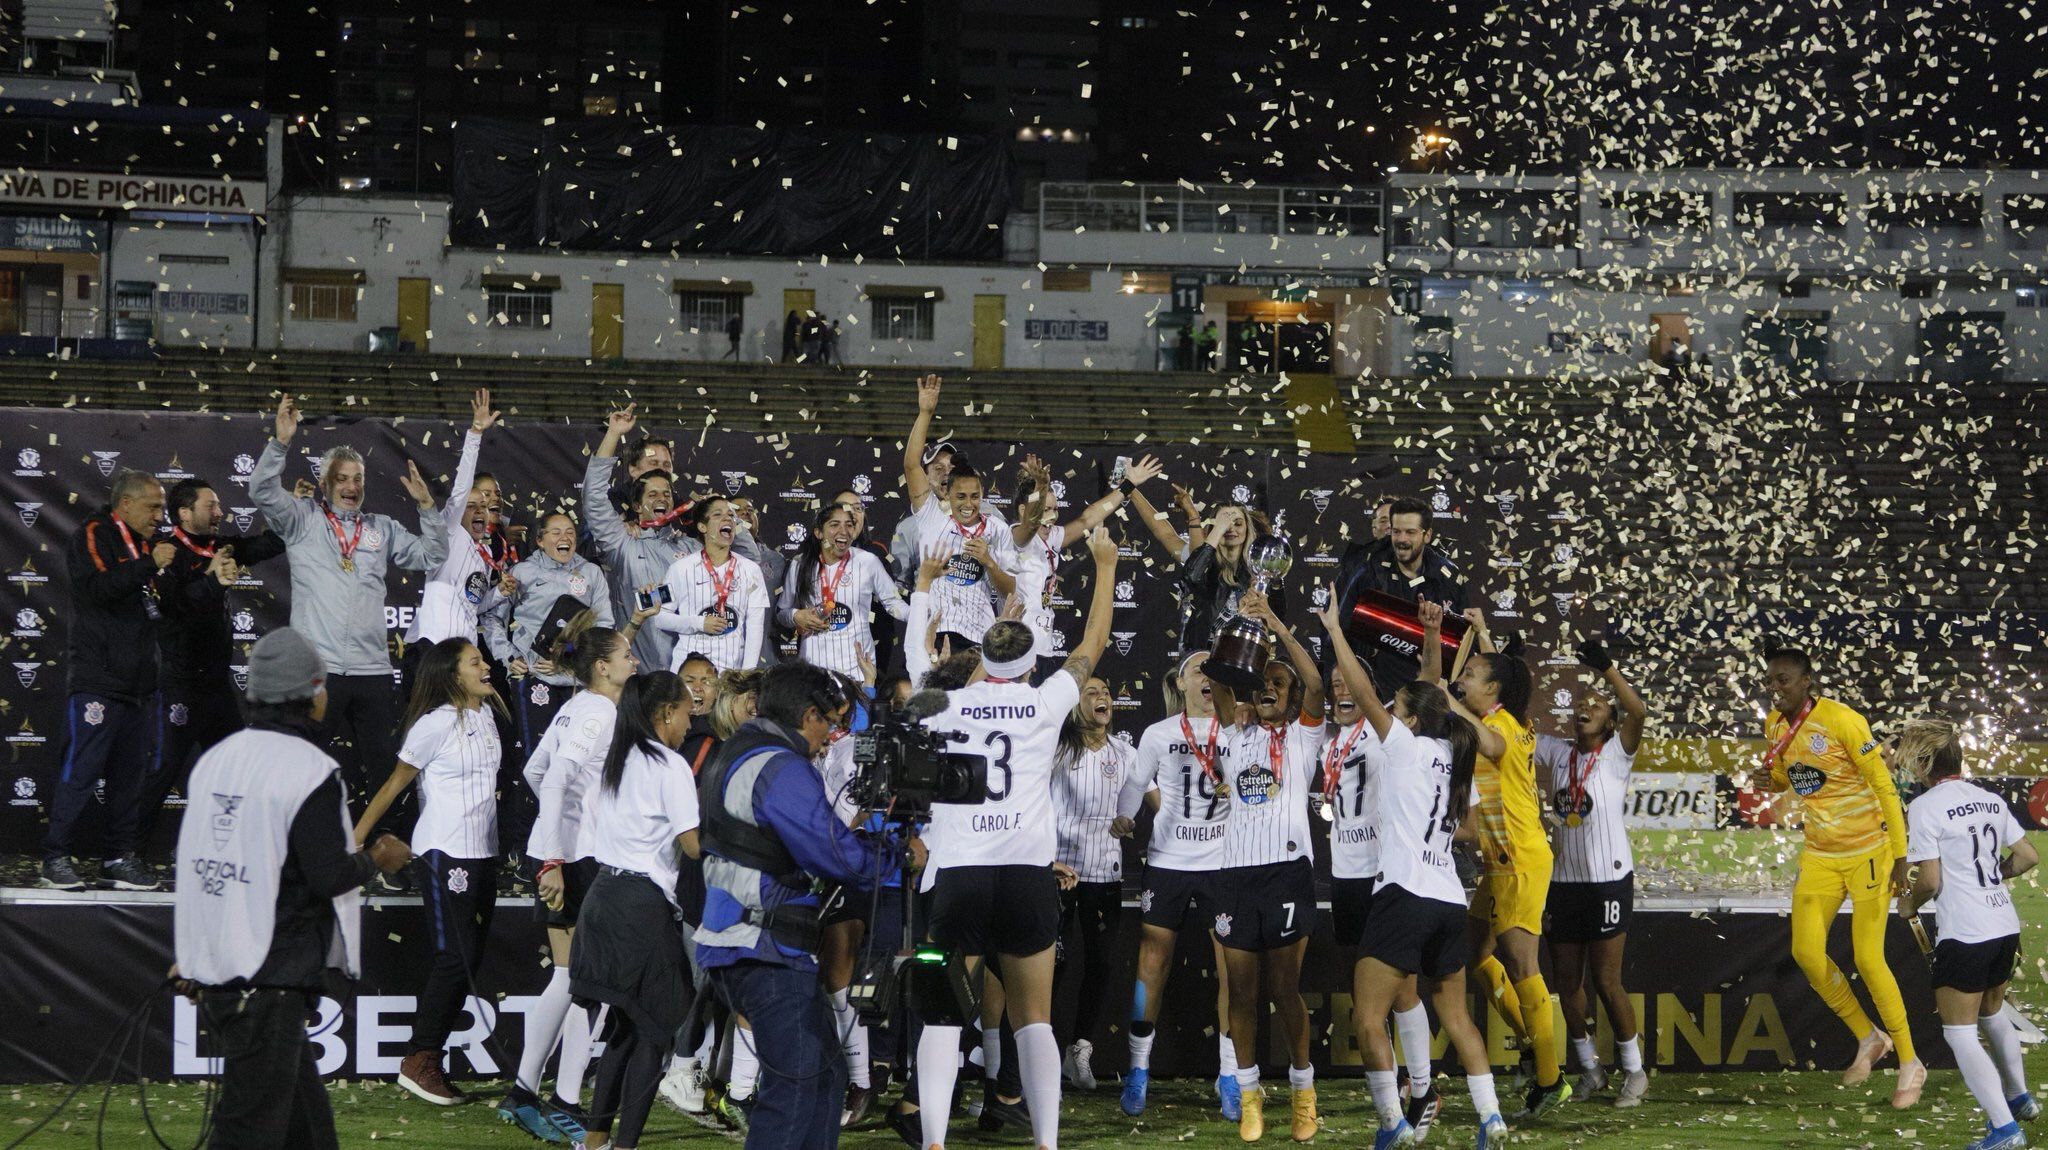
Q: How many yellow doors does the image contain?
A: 4